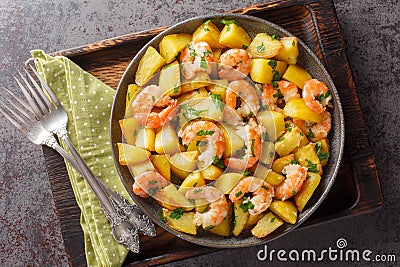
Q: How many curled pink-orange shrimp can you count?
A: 13